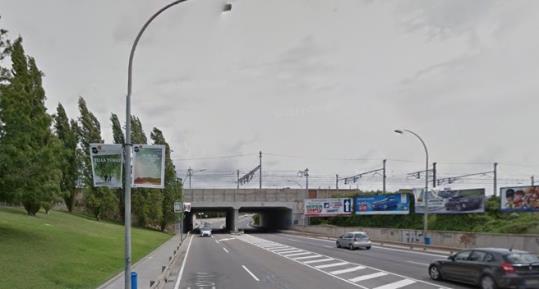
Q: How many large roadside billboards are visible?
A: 4